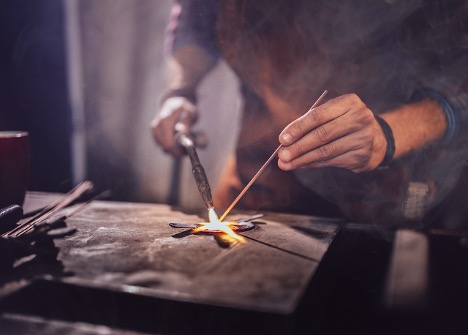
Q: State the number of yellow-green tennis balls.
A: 0